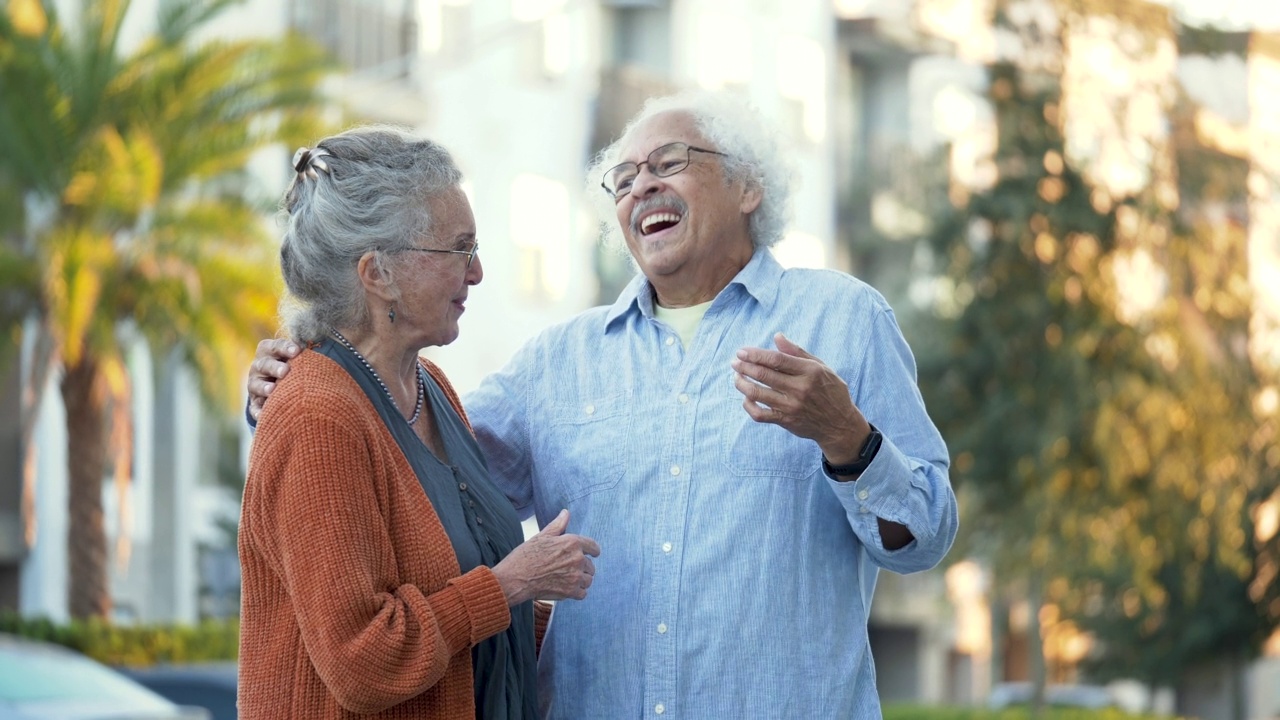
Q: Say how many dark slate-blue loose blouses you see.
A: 1